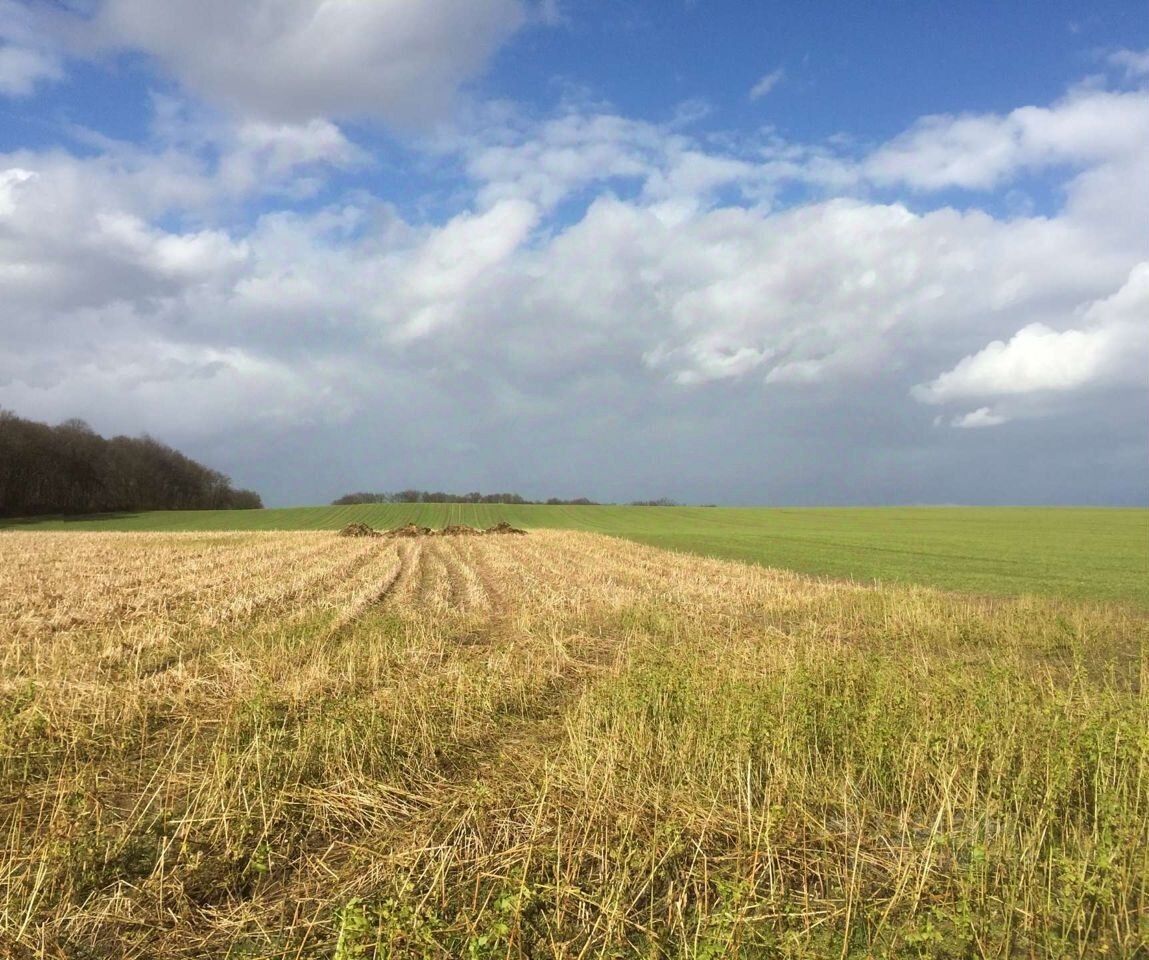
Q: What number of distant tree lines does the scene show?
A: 2